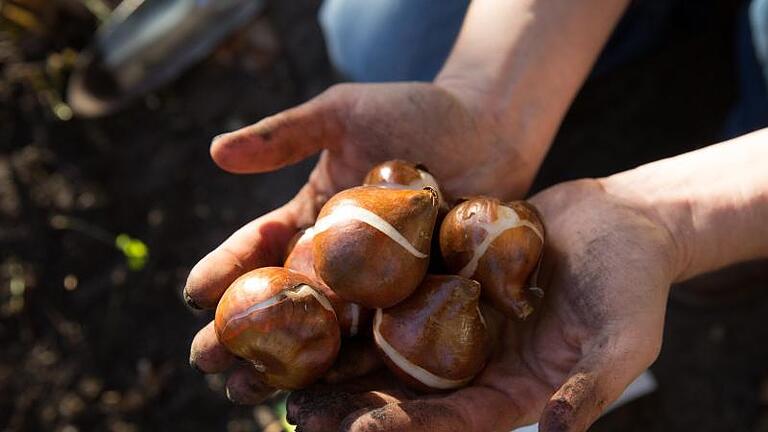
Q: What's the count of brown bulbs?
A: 6